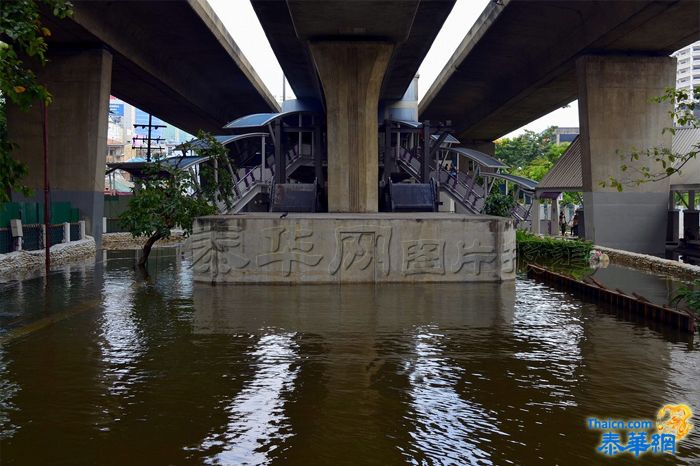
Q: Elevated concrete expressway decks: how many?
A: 3